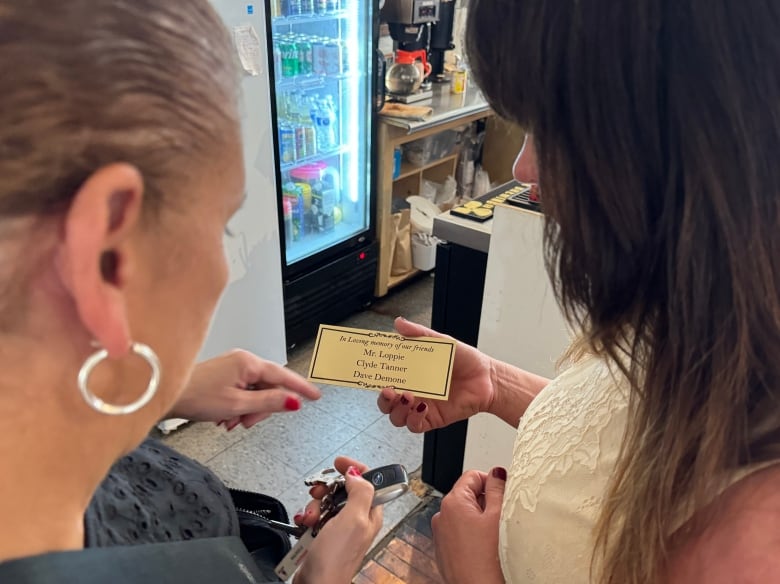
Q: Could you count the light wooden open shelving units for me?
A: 1